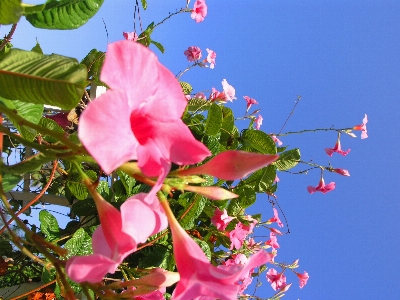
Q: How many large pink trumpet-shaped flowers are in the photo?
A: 3